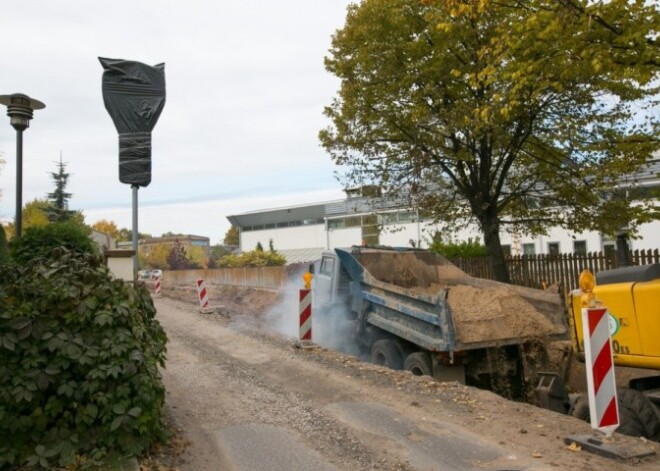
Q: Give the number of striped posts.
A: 4